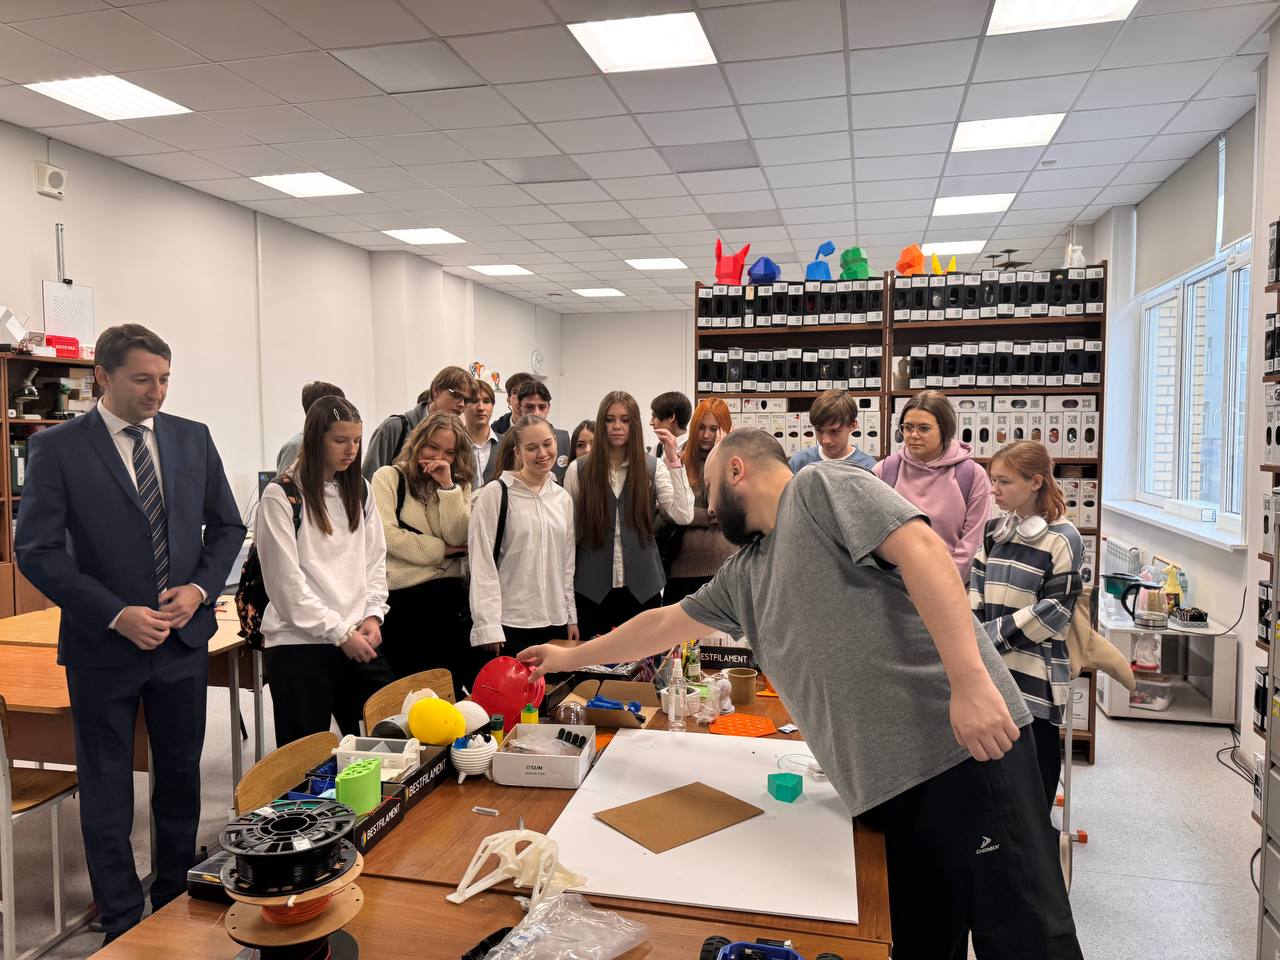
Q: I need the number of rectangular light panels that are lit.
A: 11